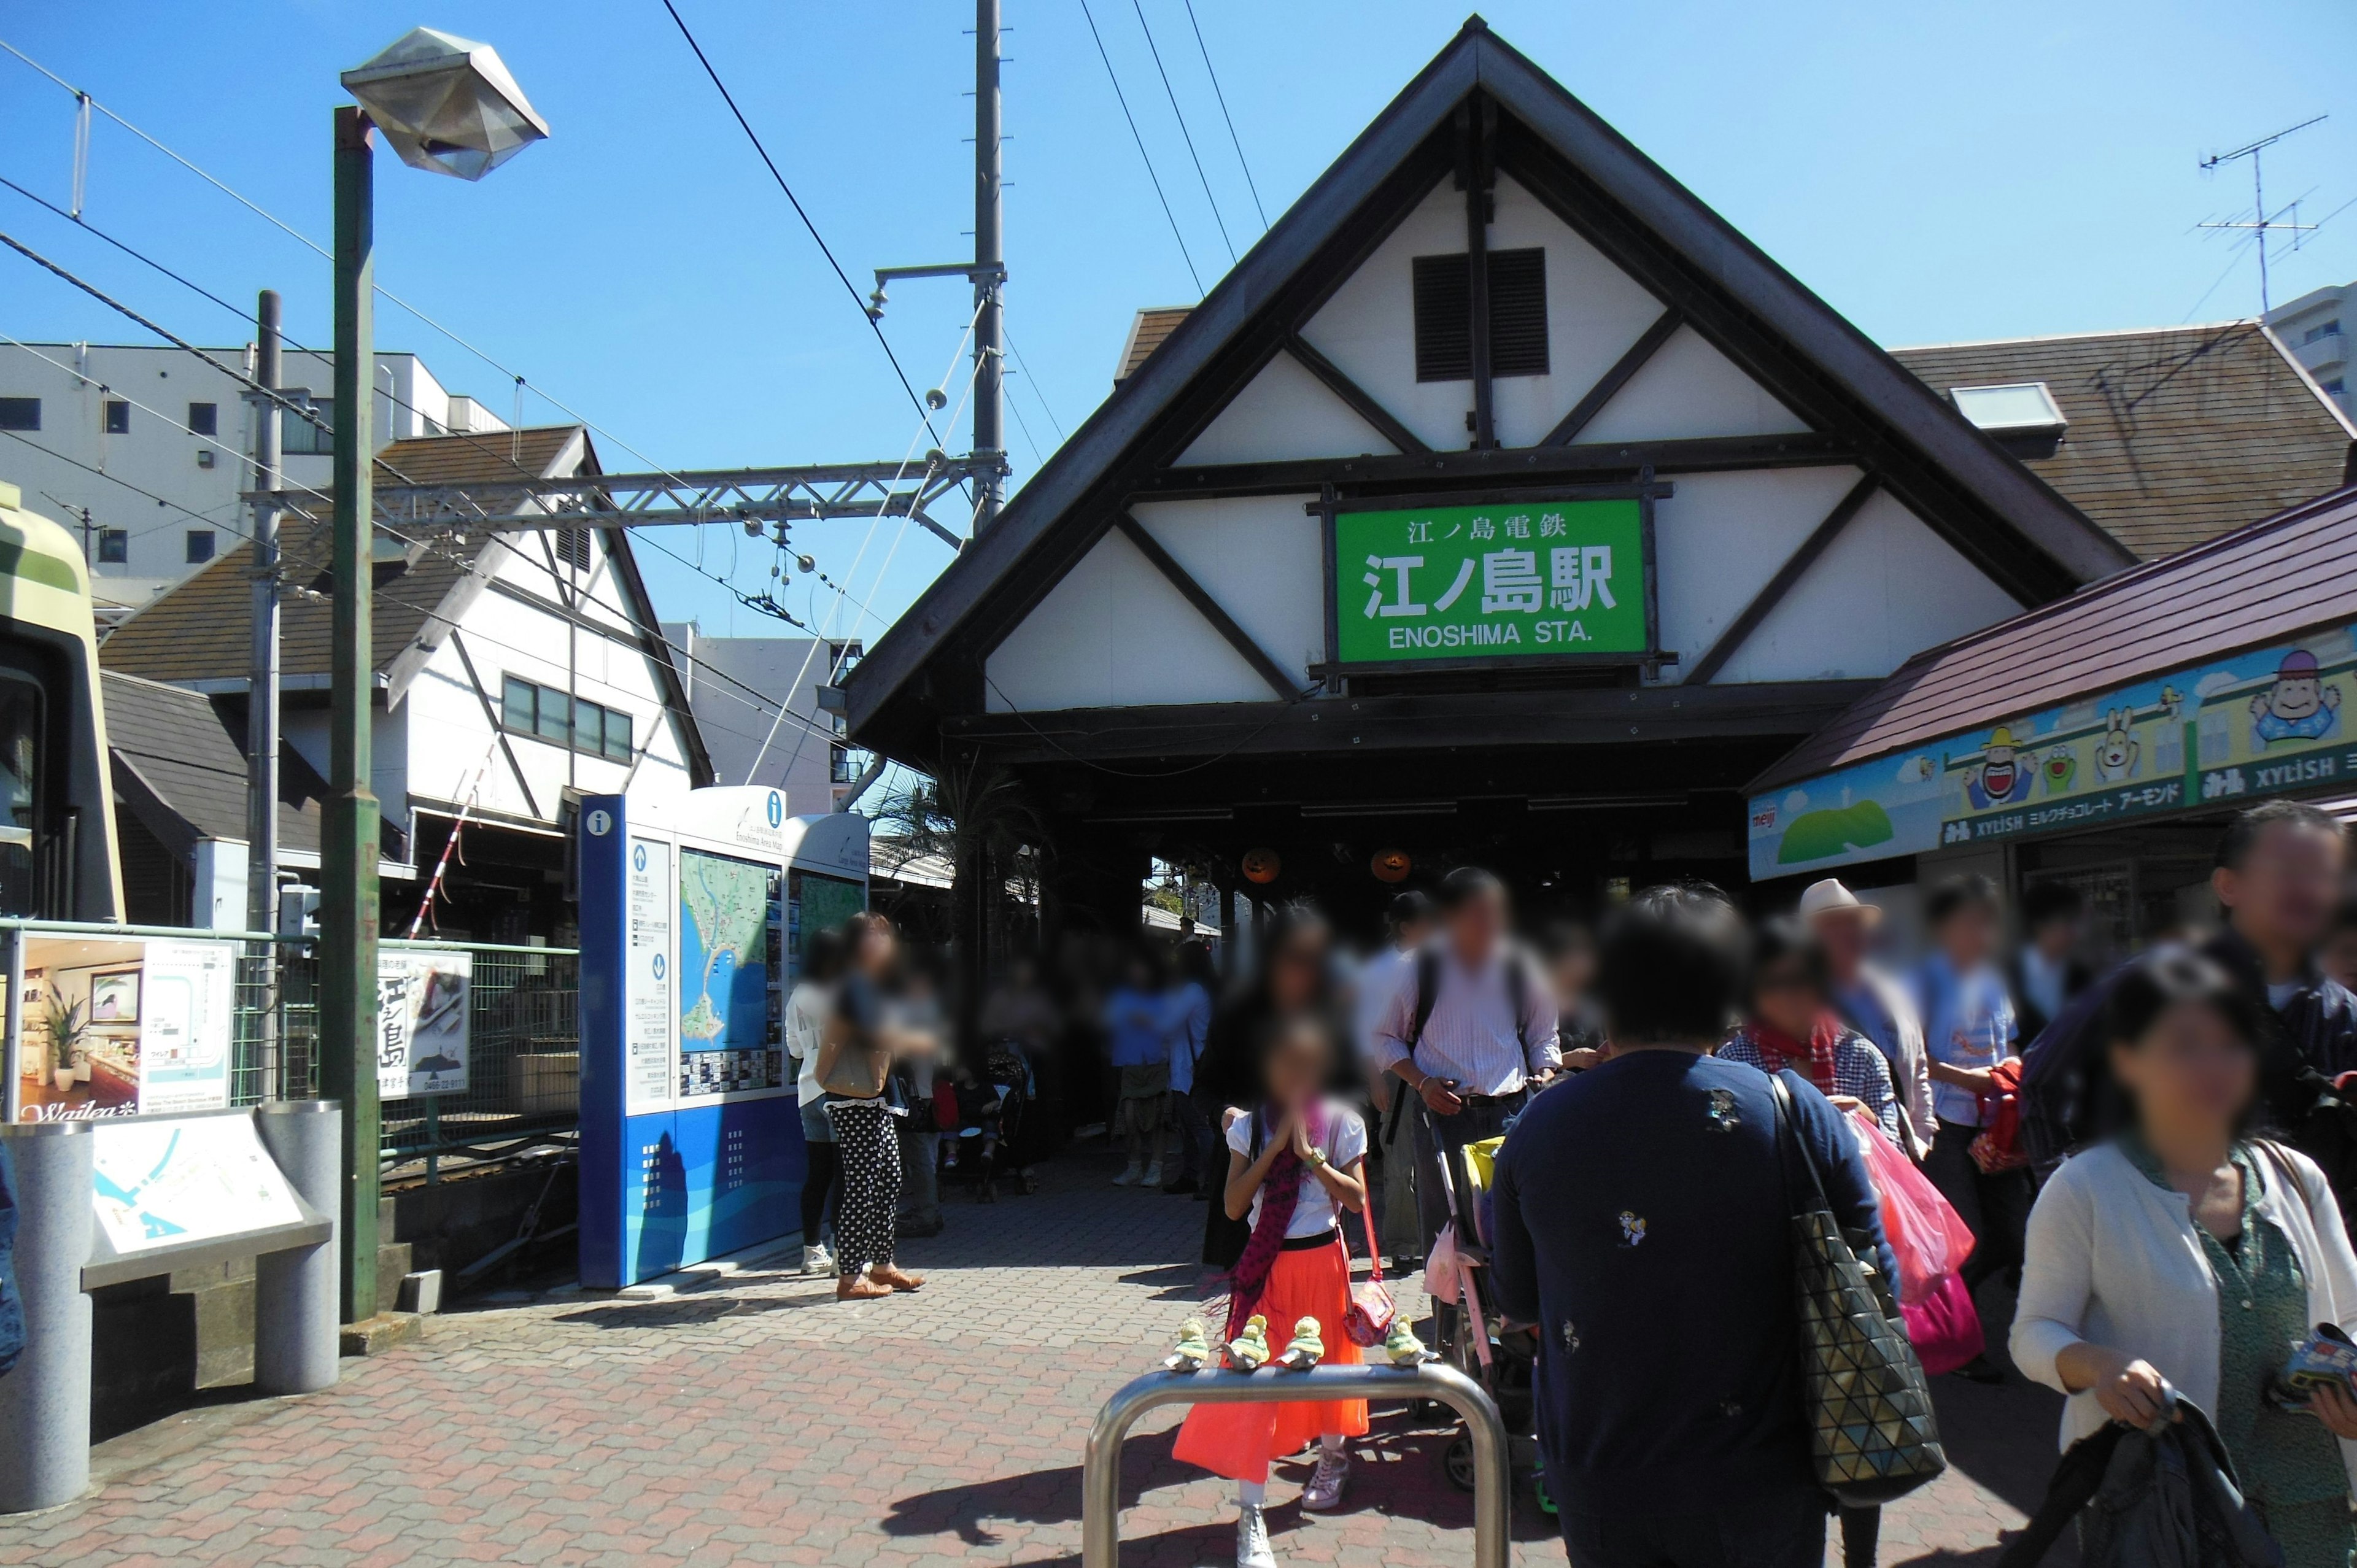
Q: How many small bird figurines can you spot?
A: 4